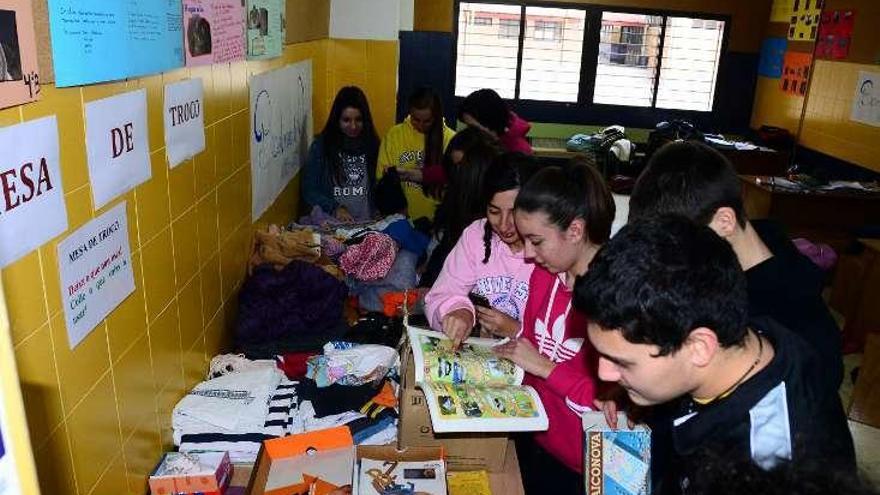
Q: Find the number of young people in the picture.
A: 8